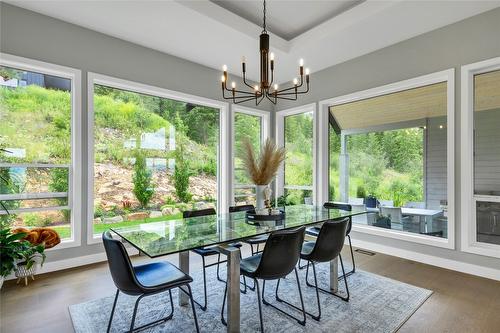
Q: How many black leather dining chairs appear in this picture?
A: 6